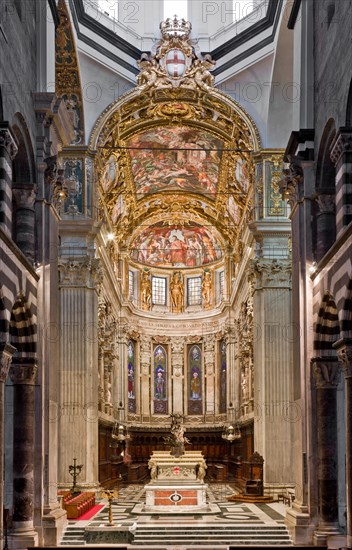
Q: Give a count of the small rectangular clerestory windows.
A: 4